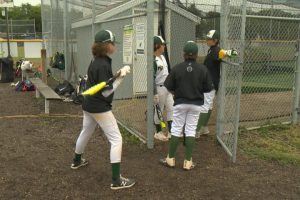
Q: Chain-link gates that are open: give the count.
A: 1